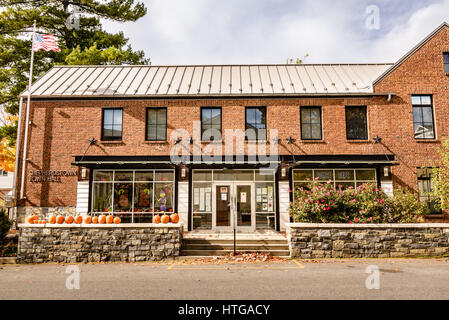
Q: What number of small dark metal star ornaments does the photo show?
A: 6